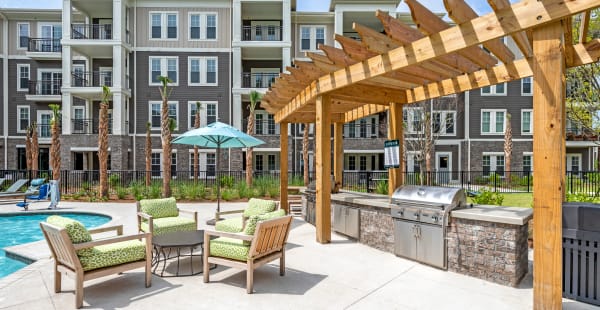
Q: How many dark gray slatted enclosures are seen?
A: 1